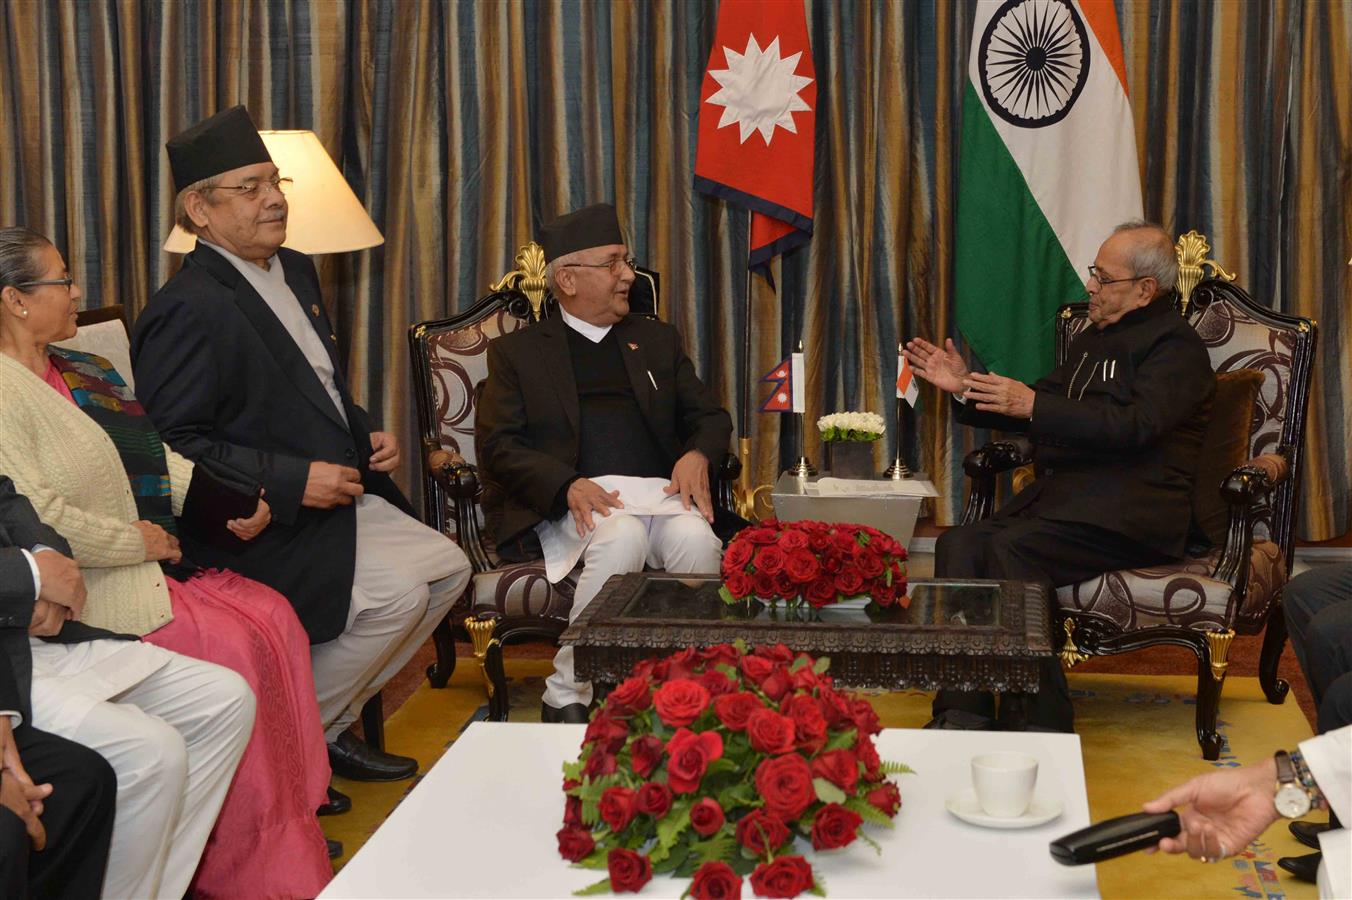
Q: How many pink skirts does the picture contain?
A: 1